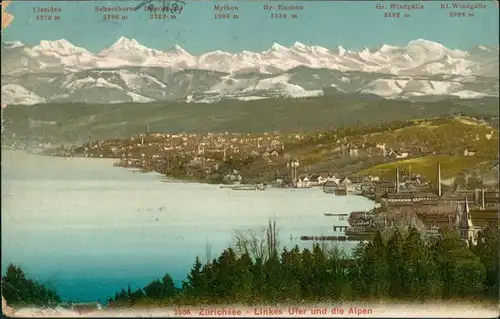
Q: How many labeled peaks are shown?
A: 7